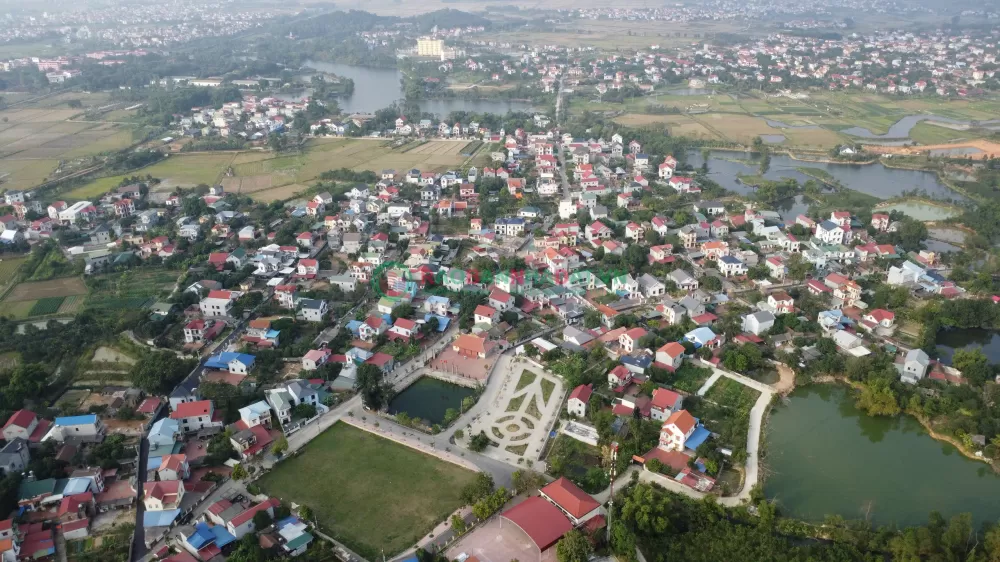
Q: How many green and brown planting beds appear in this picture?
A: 11